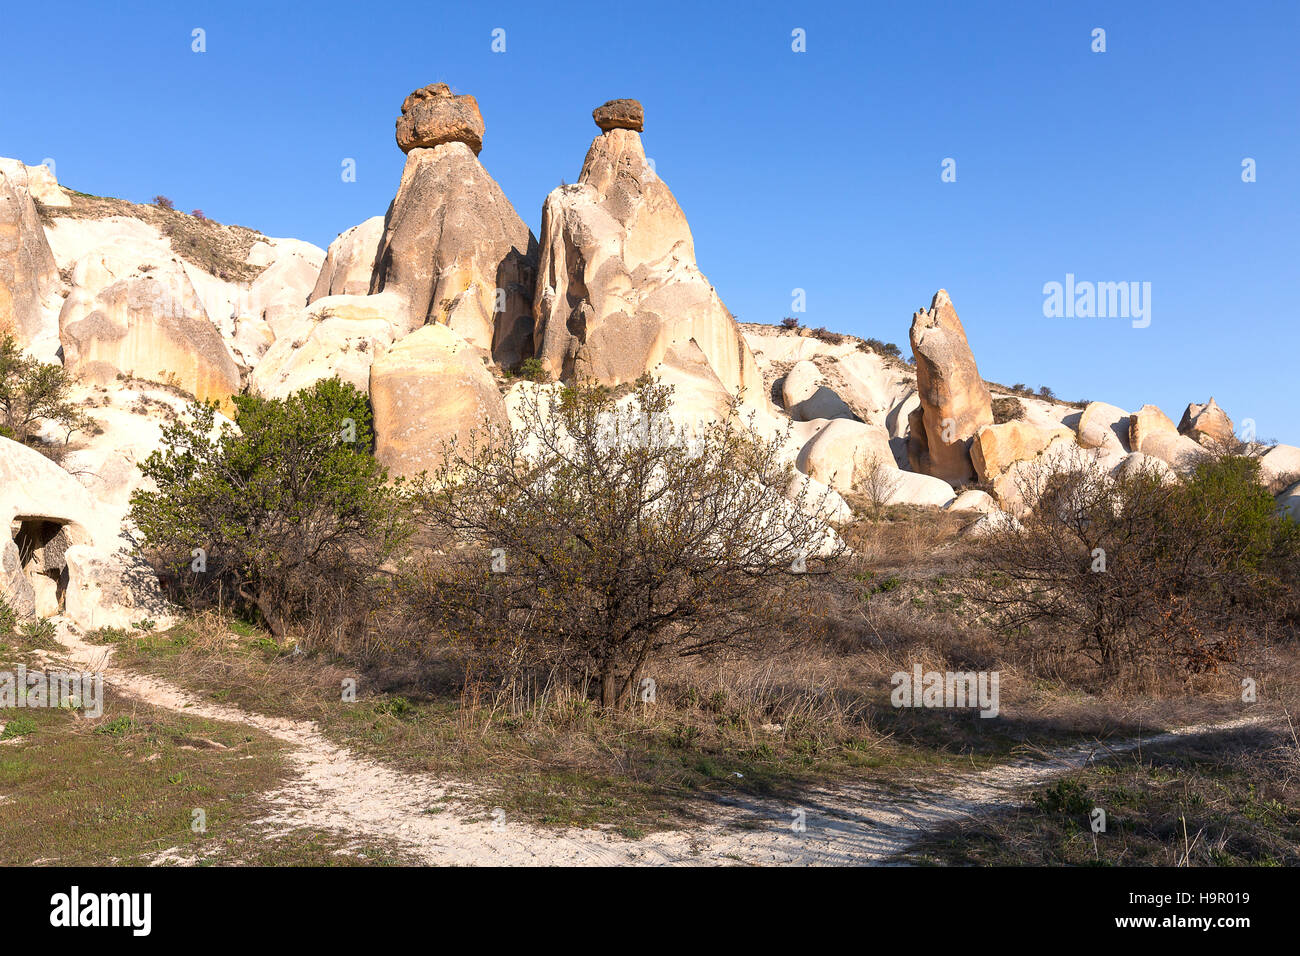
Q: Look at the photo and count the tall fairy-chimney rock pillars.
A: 3